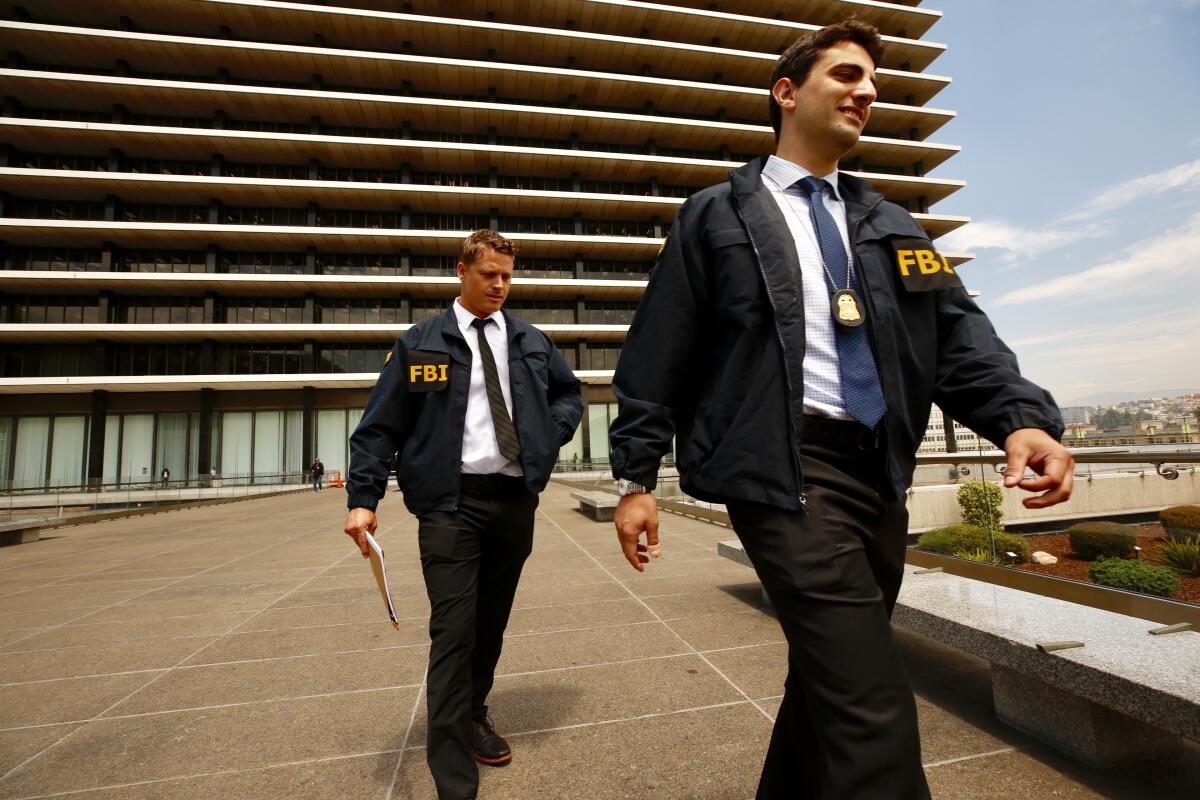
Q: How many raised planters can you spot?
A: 1